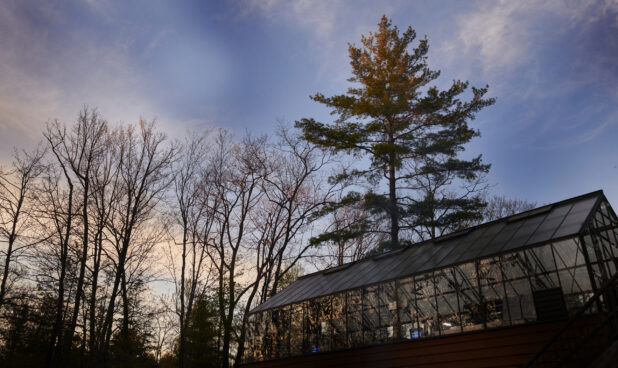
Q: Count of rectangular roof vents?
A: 4